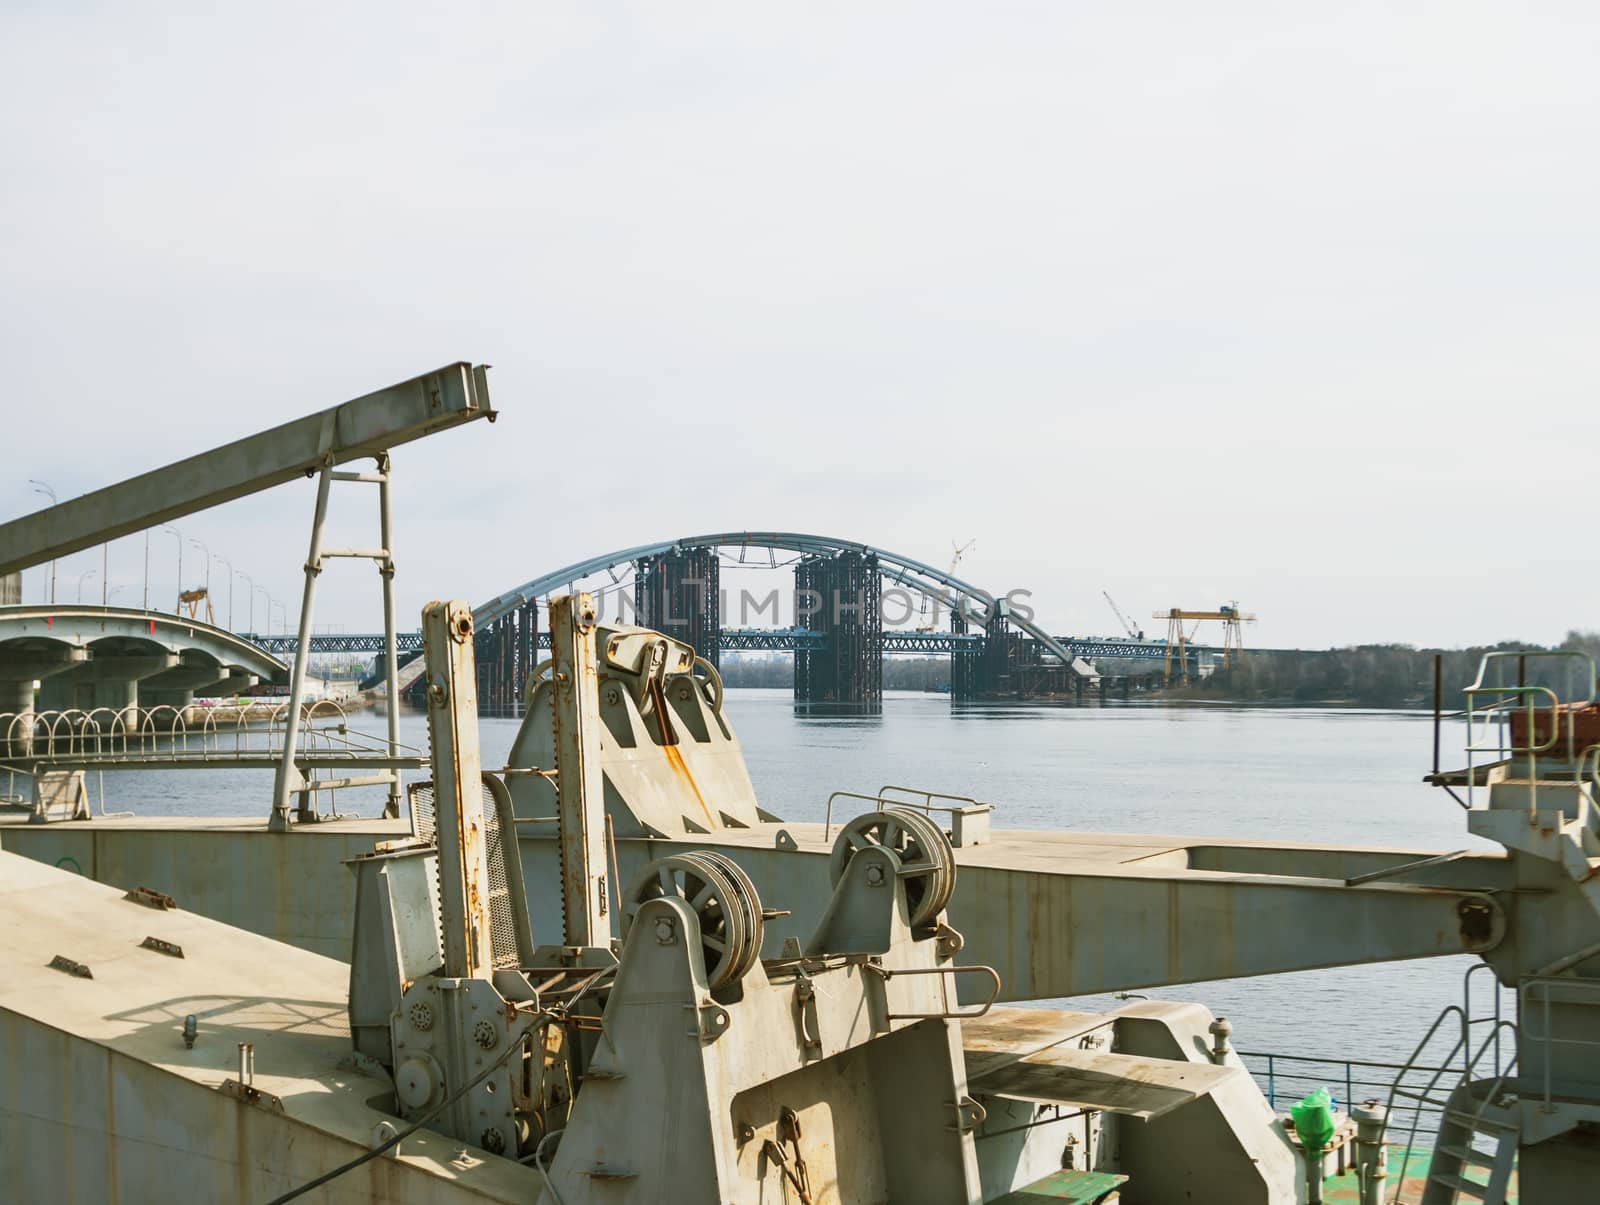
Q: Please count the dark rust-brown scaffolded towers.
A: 4